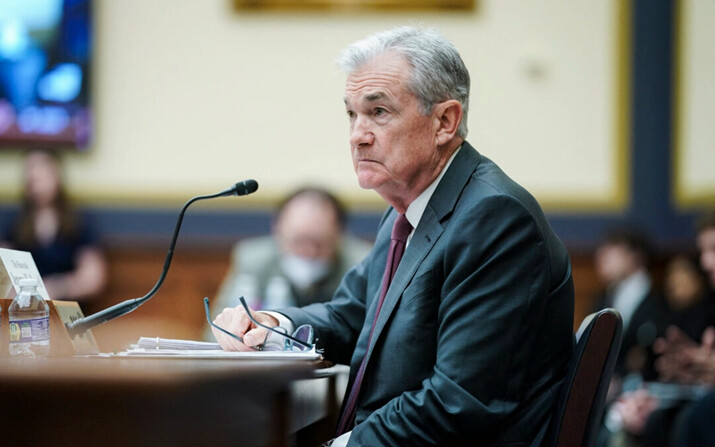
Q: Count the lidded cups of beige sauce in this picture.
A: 0